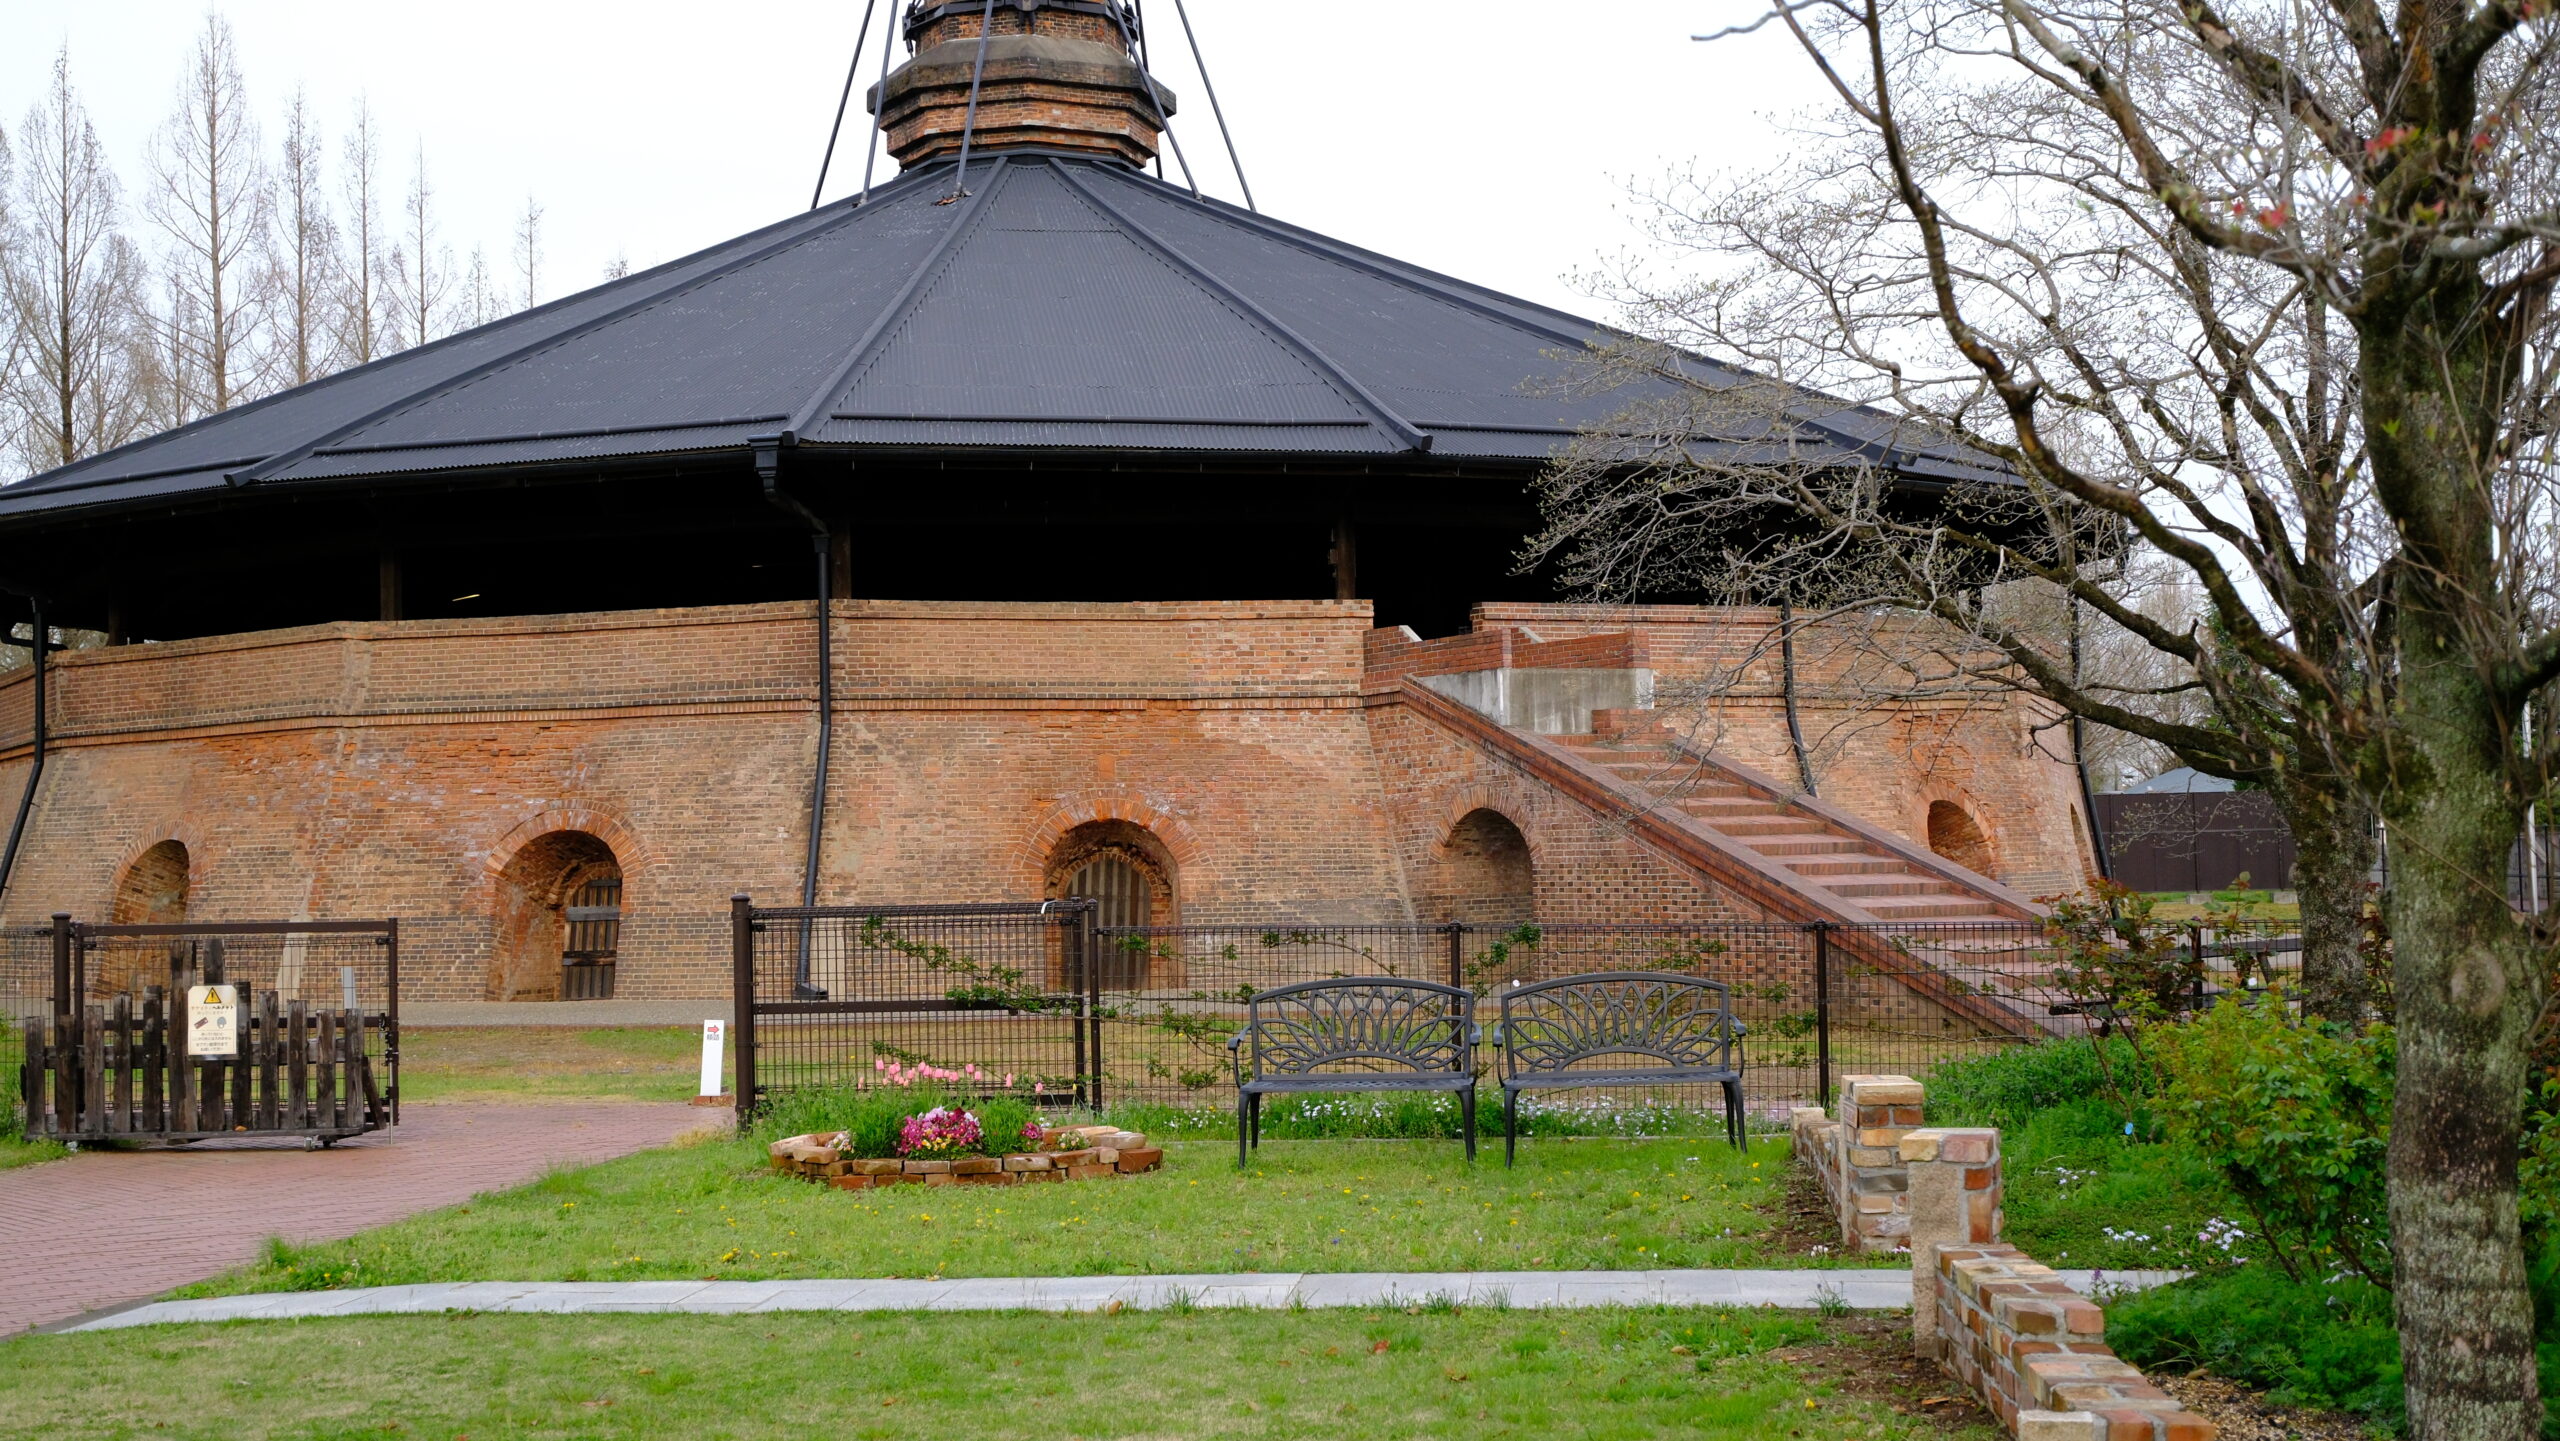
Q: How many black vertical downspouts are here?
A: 4